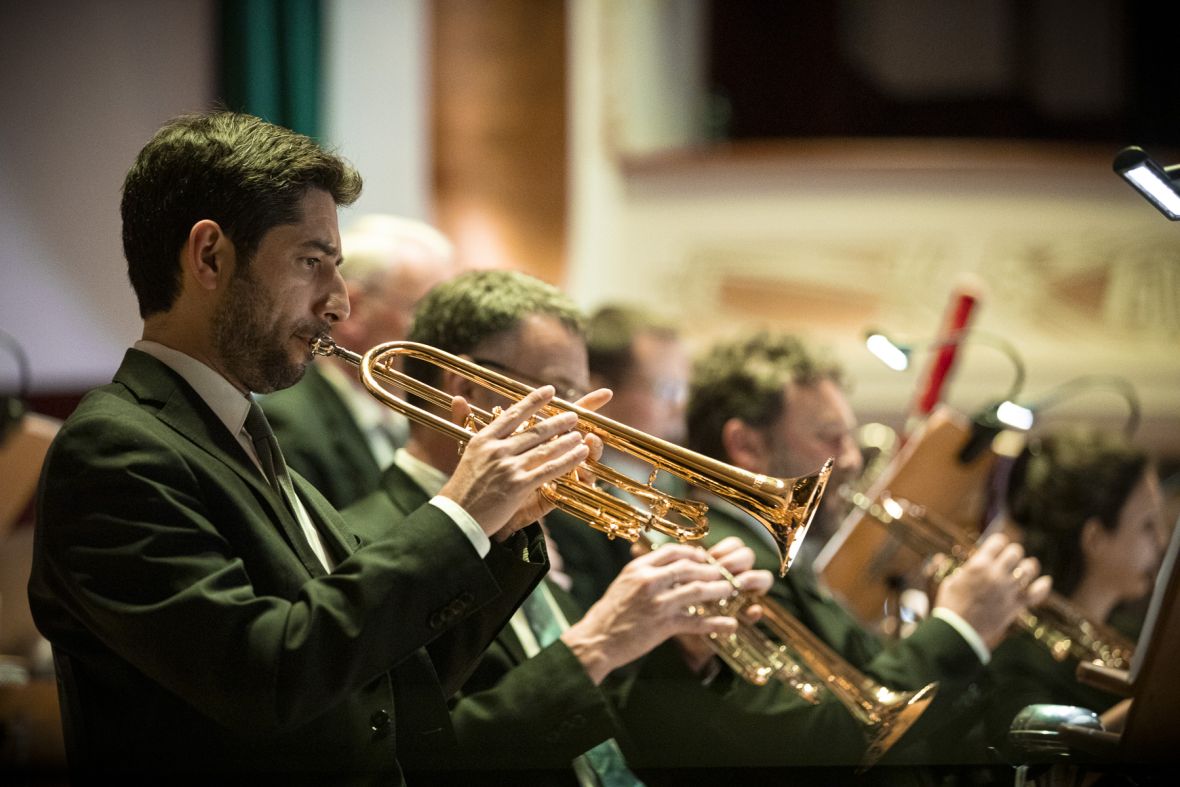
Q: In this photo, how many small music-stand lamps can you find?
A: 3